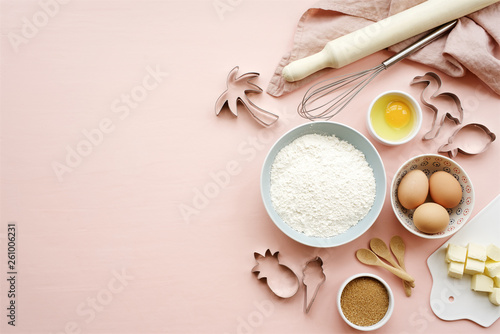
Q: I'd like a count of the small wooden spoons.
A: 3